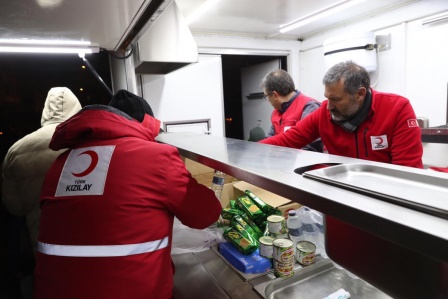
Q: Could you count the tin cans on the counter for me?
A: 6